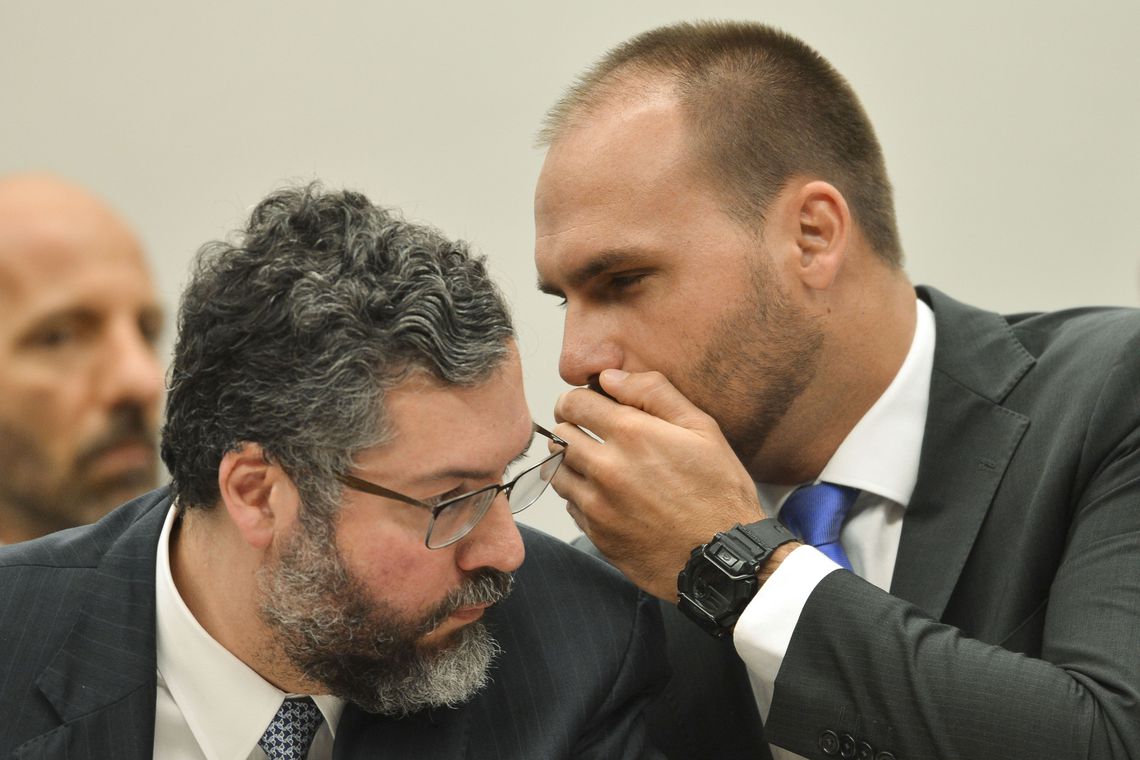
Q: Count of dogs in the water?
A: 0